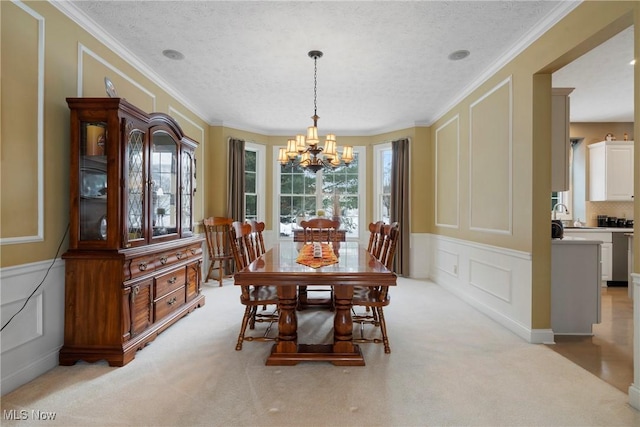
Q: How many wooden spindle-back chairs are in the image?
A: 6